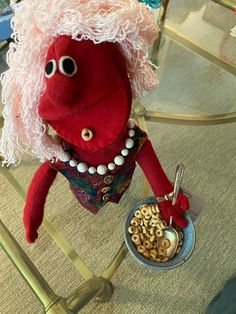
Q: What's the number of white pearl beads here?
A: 11